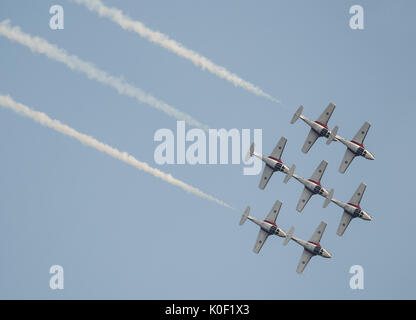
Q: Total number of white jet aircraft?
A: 7